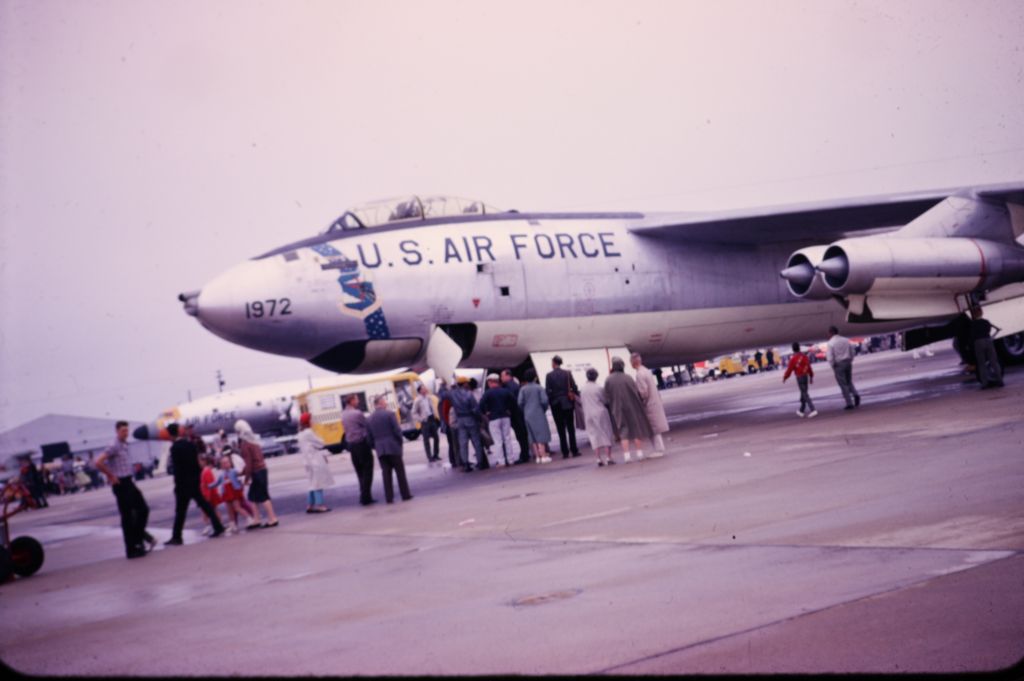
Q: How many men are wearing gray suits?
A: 1